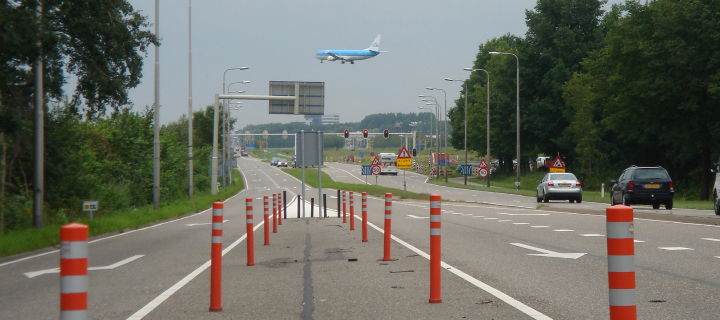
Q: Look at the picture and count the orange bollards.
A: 12